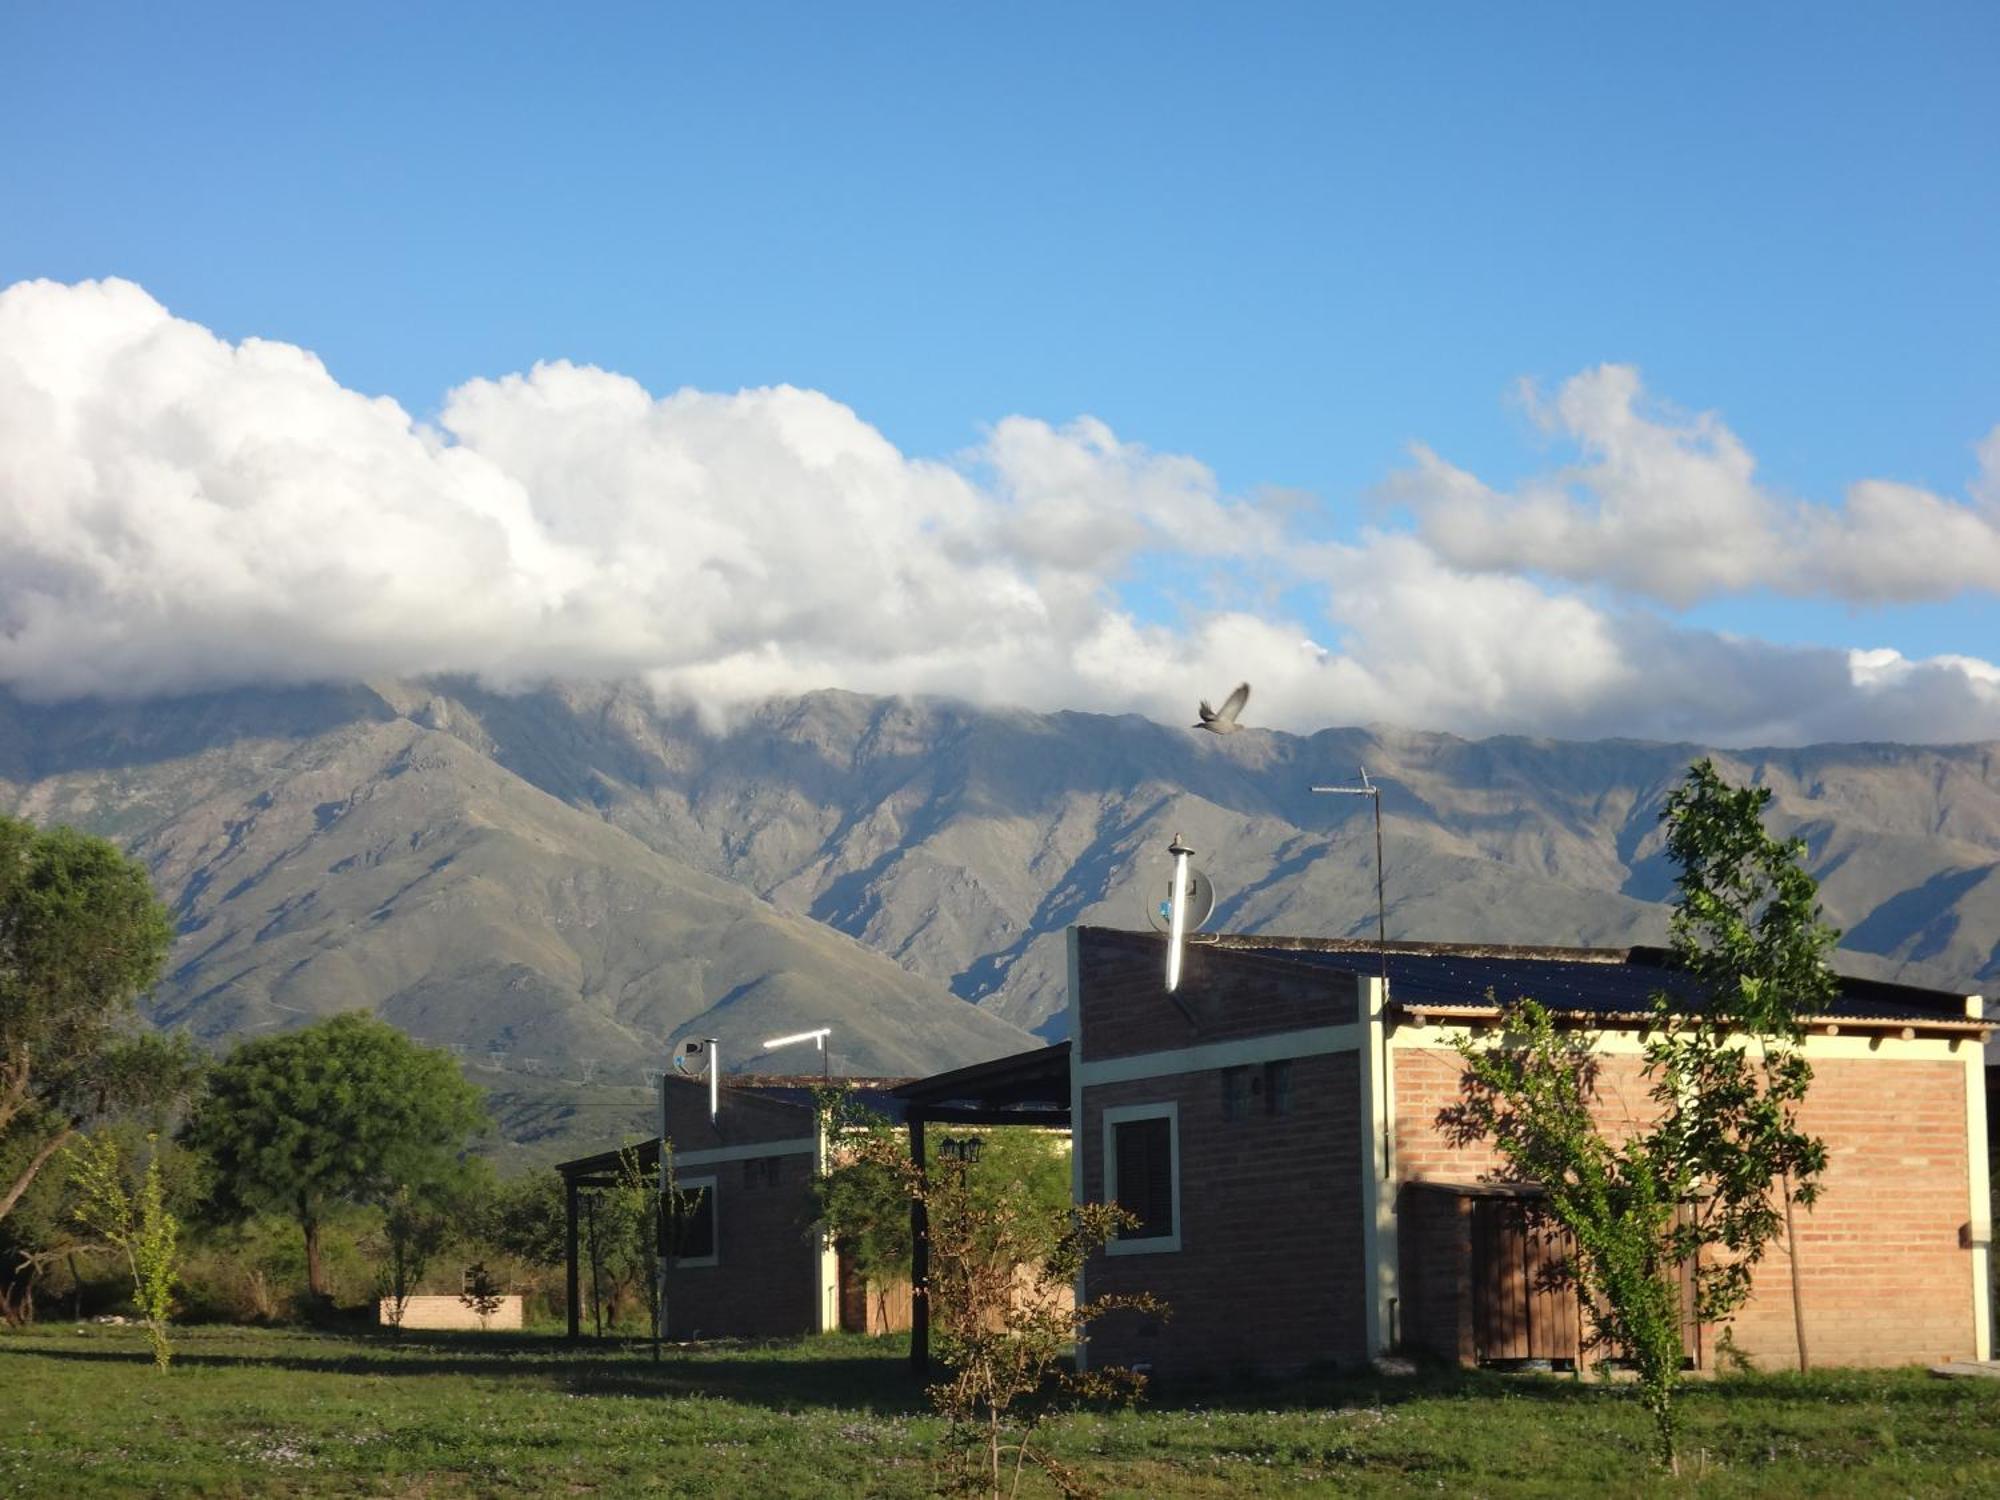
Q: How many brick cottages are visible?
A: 2